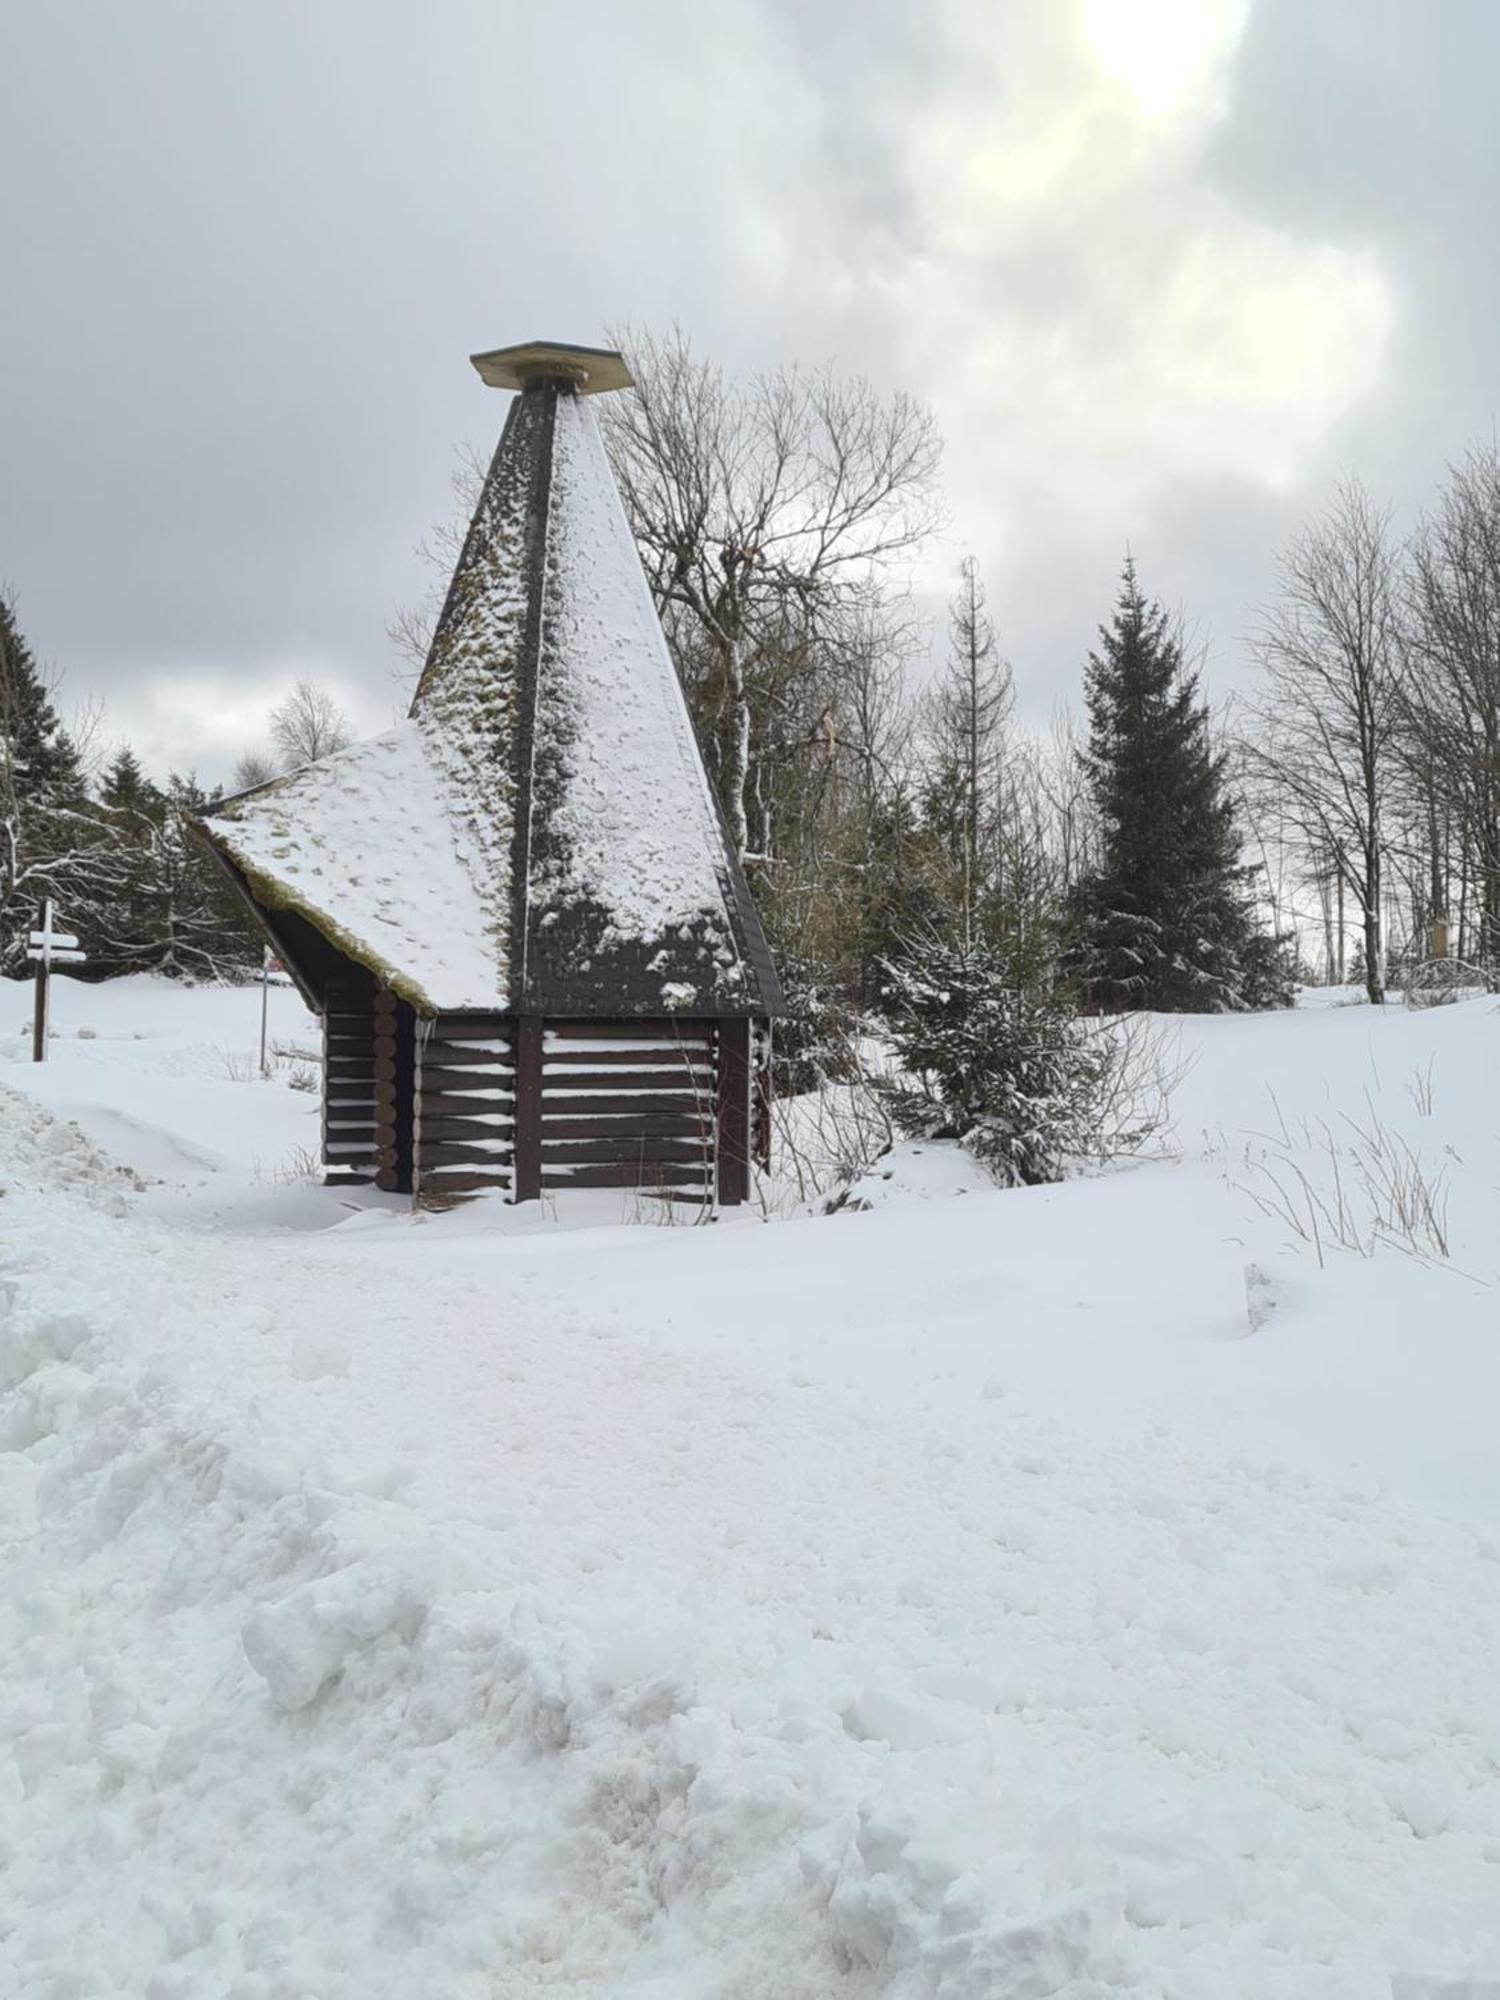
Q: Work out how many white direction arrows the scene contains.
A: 2